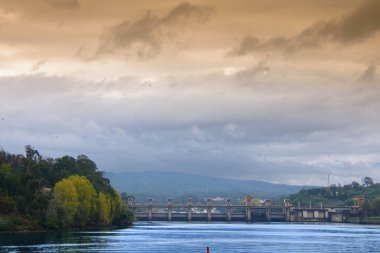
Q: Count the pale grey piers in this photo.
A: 9